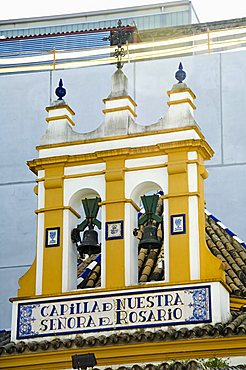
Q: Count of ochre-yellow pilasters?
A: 3